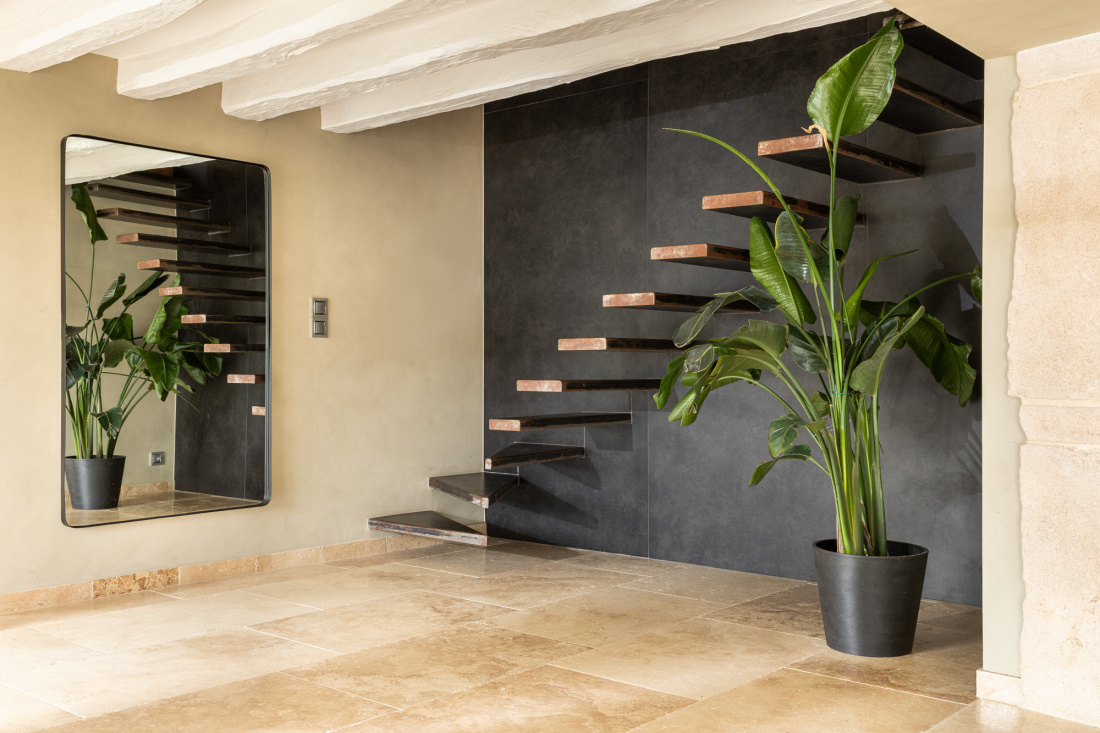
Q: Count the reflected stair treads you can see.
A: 10